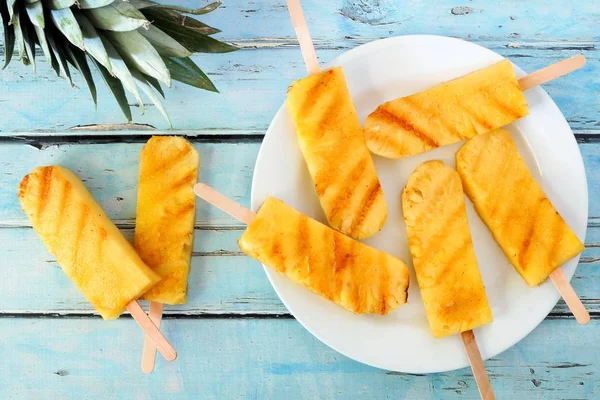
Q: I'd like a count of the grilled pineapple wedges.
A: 7